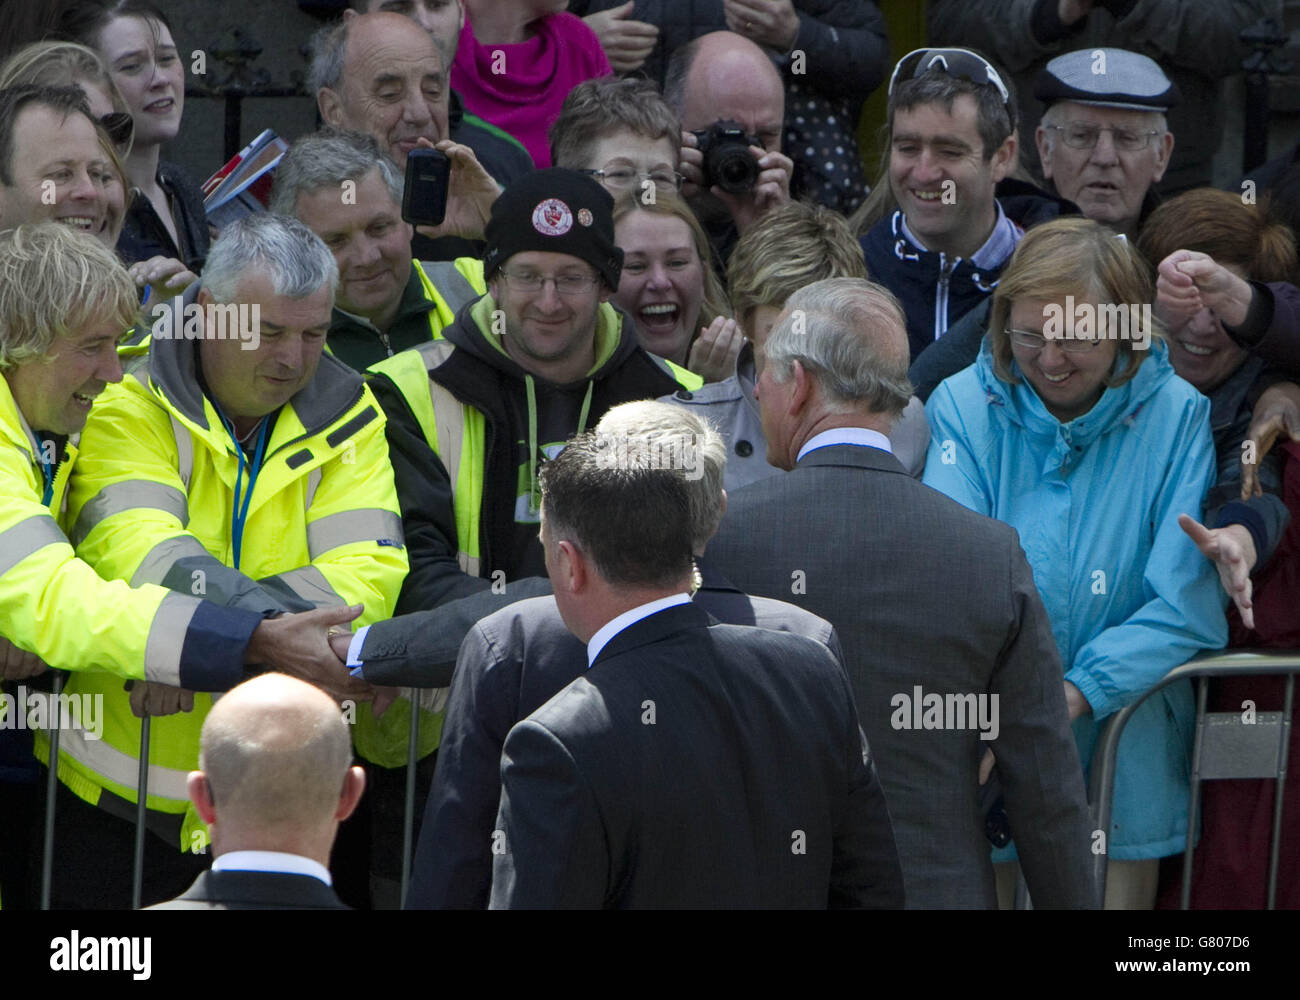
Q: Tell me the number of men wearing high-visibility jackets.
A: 4